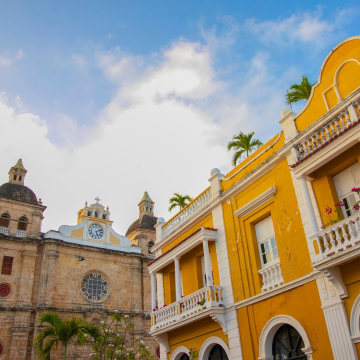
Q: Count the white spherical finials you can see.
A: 3